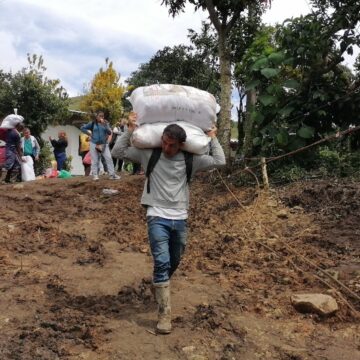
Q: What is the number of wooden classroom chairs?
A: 0